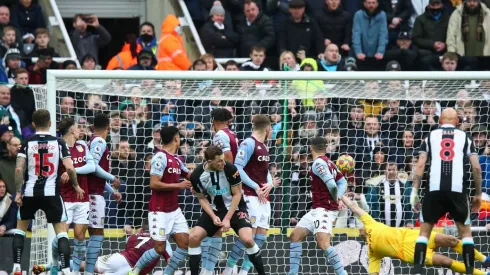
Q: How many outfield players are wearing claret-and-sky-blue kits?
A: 7